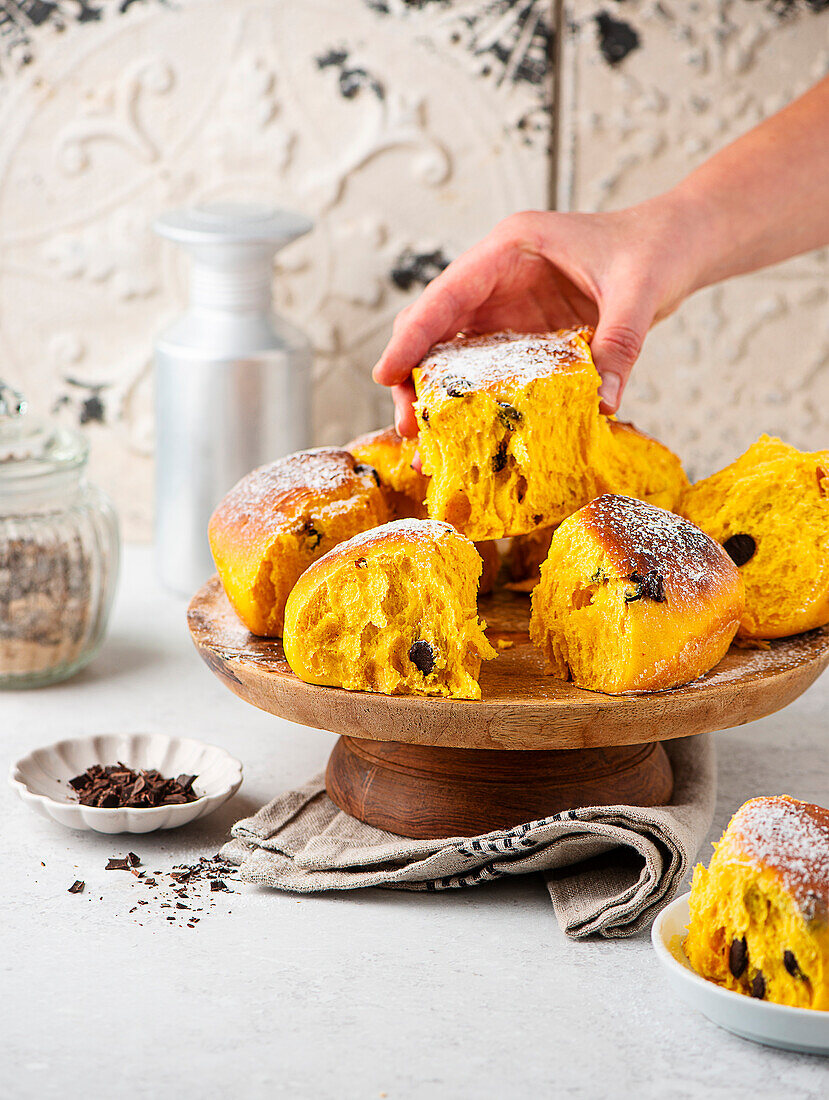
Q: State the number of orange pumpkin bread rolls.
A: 8